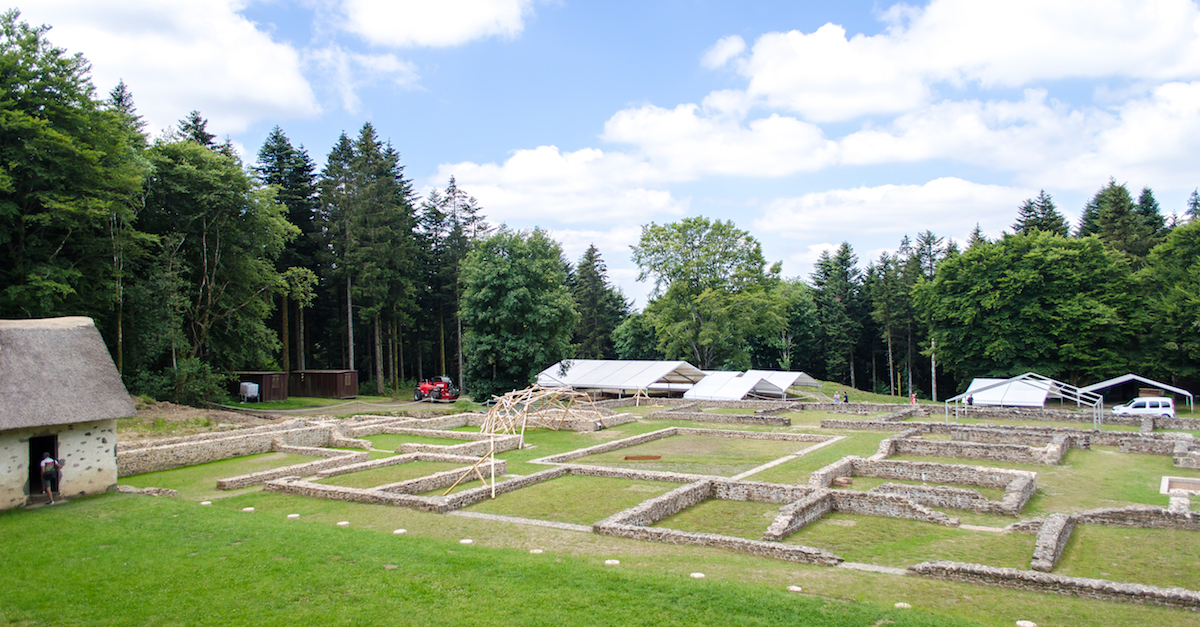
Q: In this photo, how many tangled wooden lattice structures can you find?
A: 1